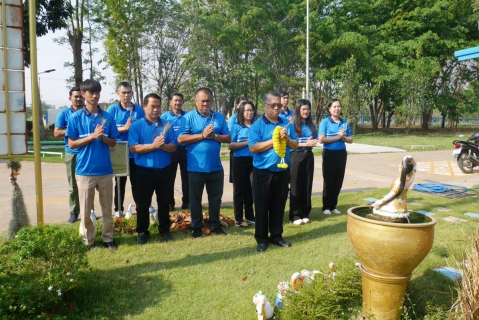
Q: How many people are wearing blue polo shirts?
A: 12